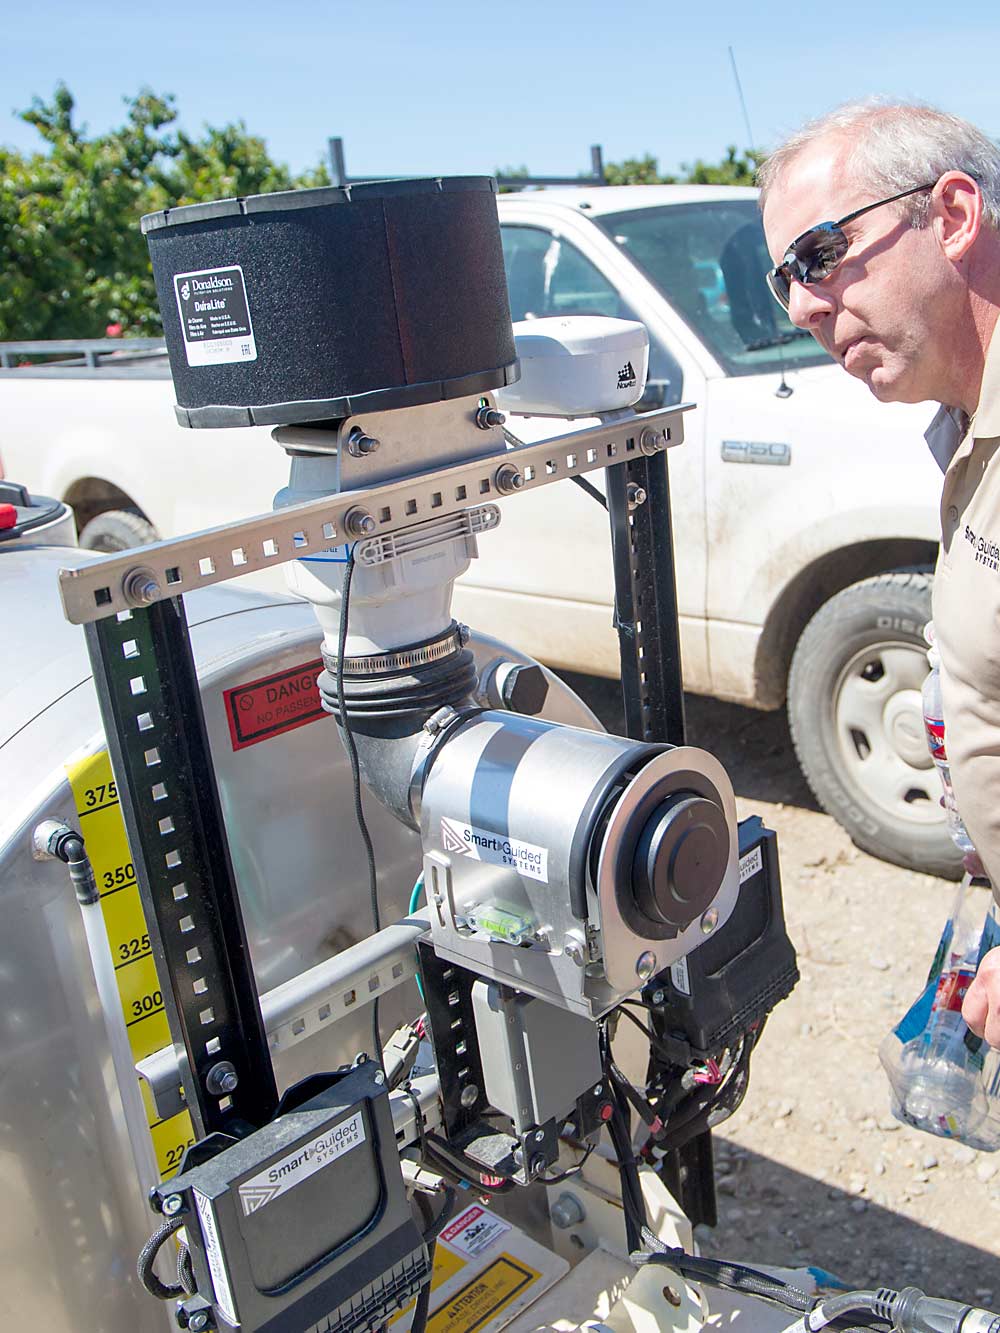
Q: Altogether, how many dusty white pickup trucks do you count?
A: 1